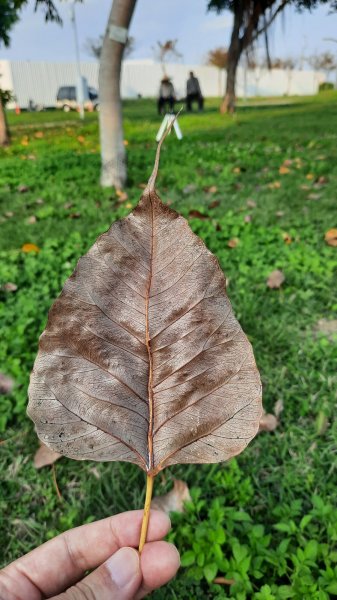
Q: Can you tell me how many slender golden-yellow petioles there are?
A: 1